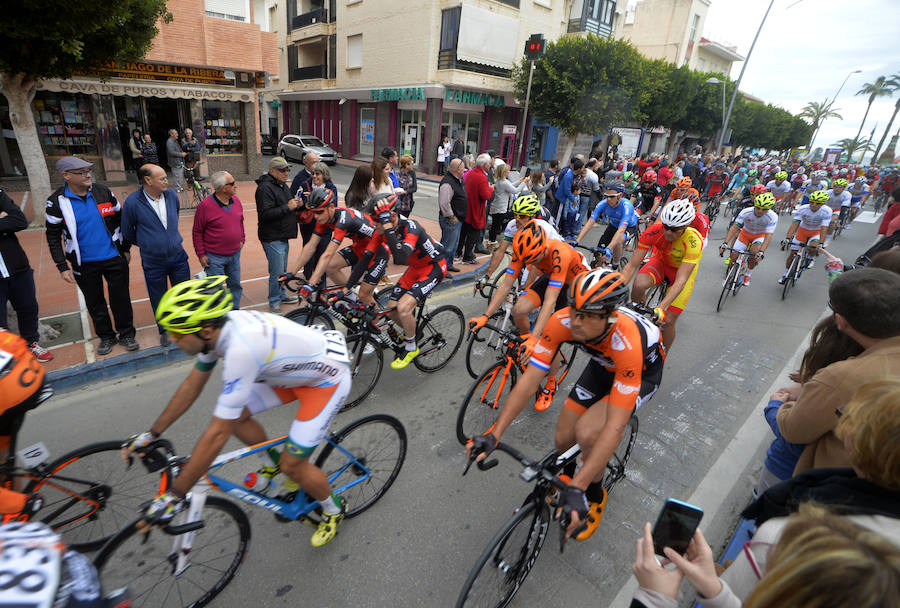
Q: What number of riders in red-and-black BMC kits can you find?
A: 2